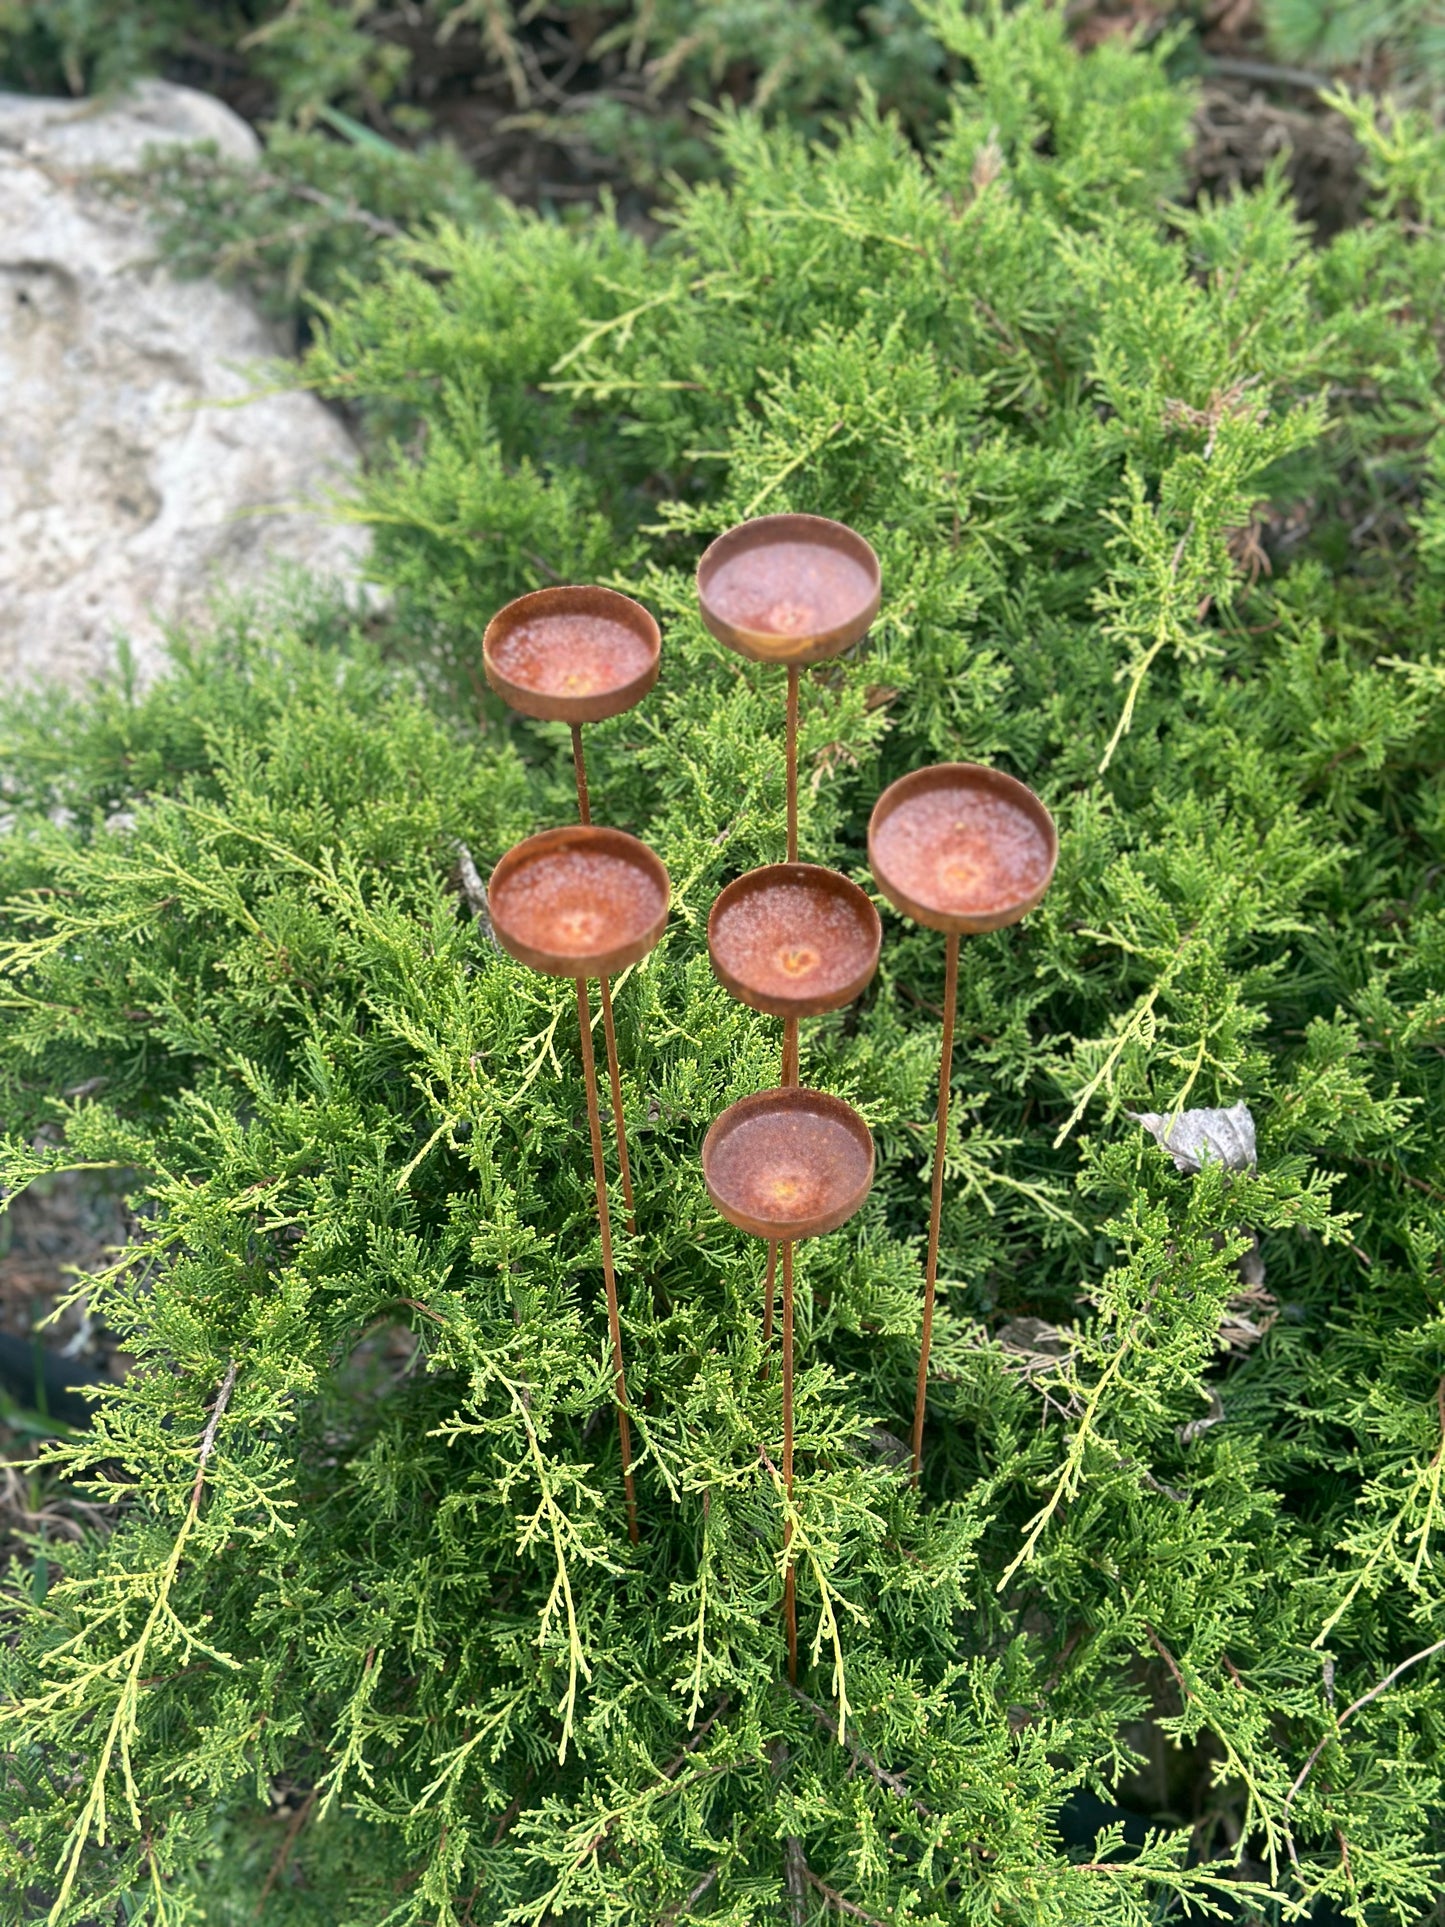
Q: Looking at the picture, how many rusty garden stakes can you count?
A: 6